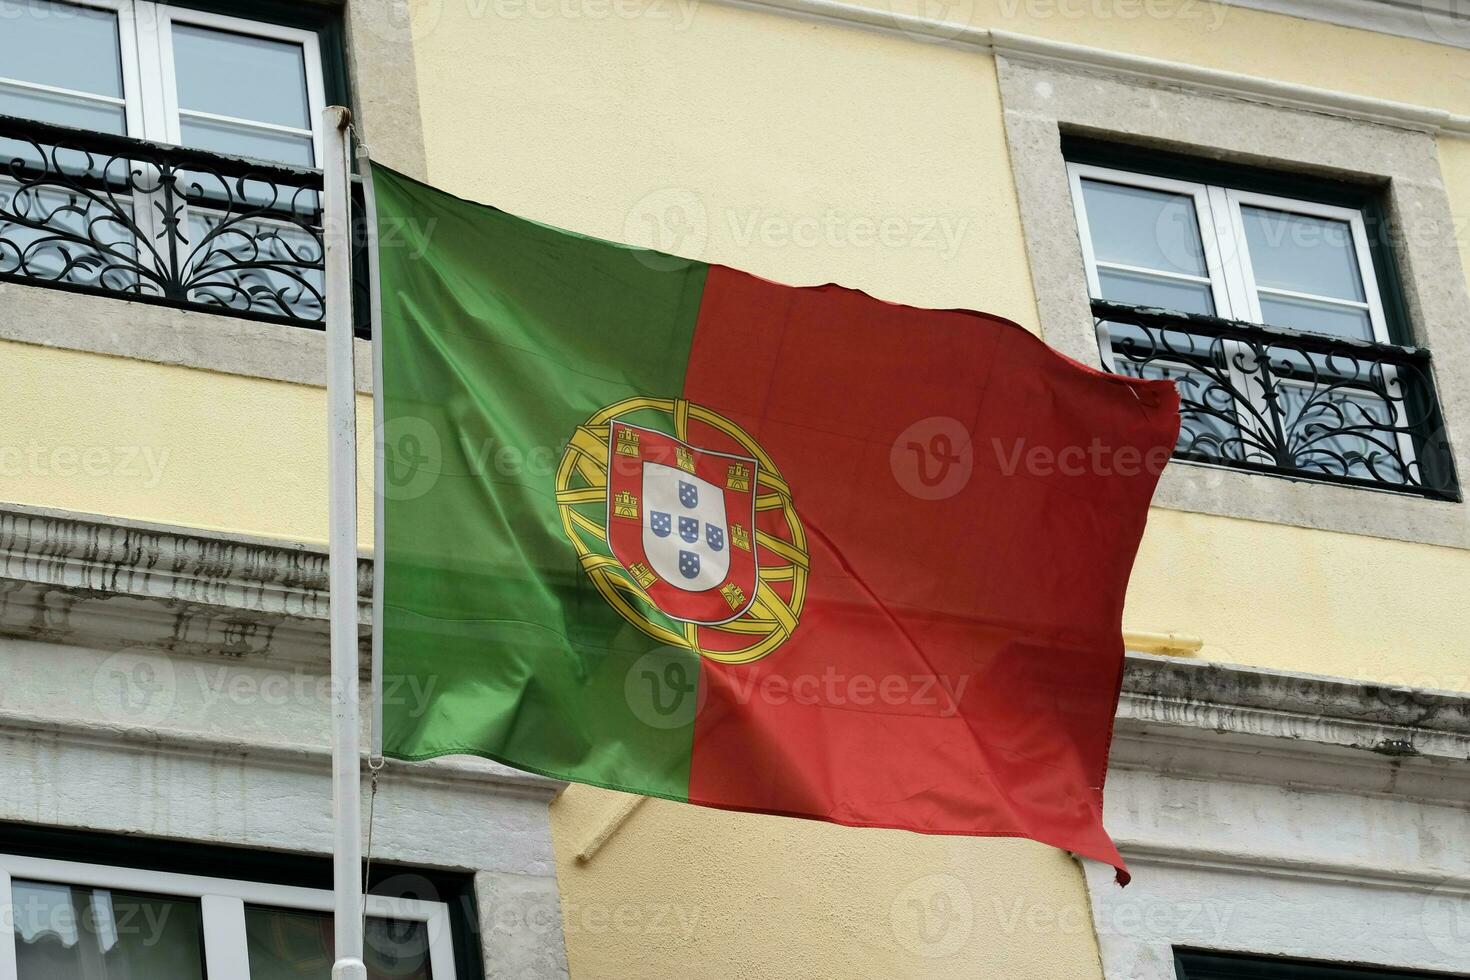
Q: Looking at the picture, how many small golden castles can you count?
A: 7